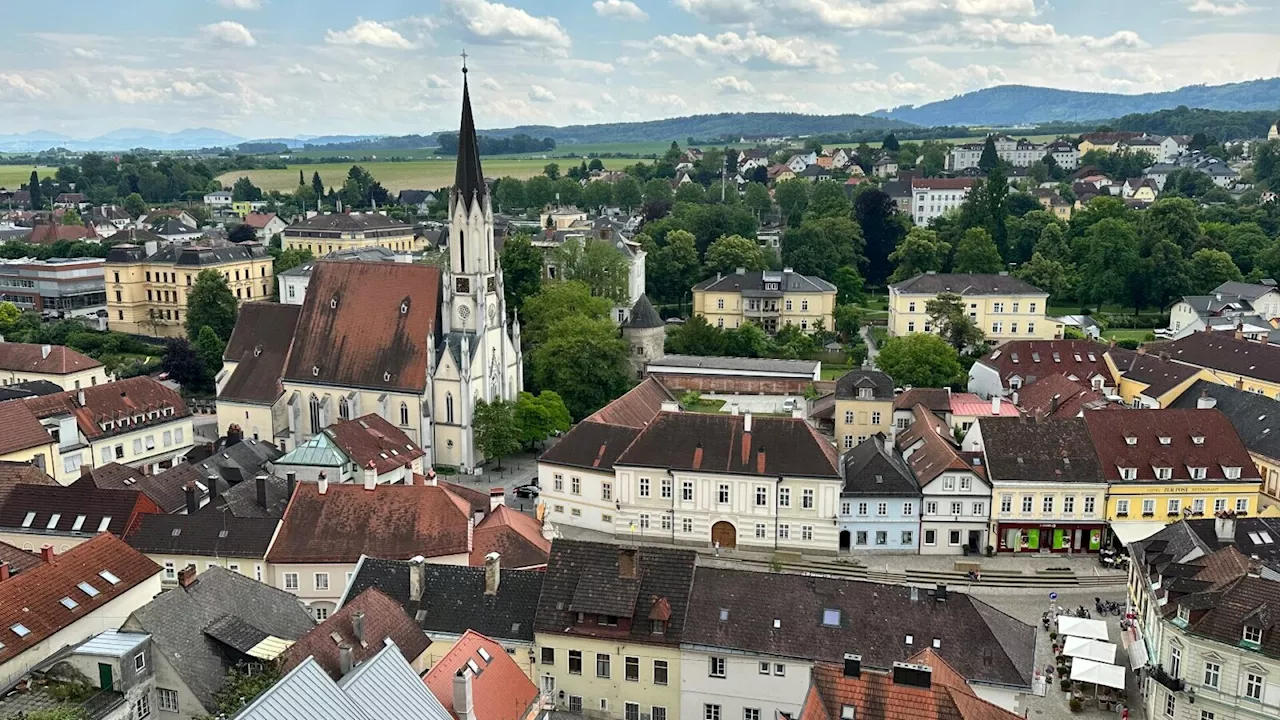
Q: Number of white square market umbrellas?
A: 3